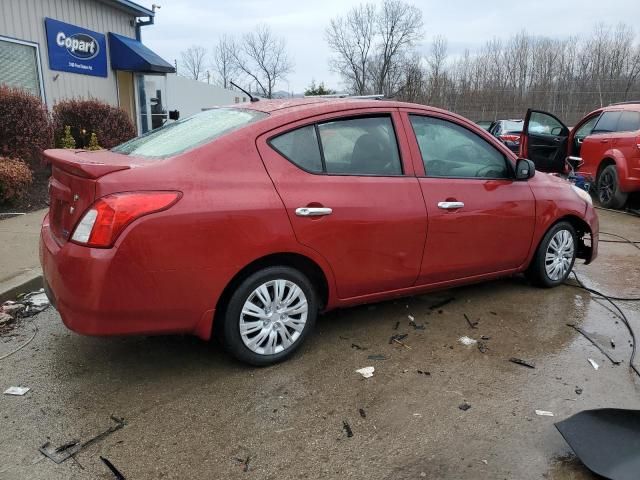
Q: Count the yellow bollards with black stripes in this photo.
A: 0